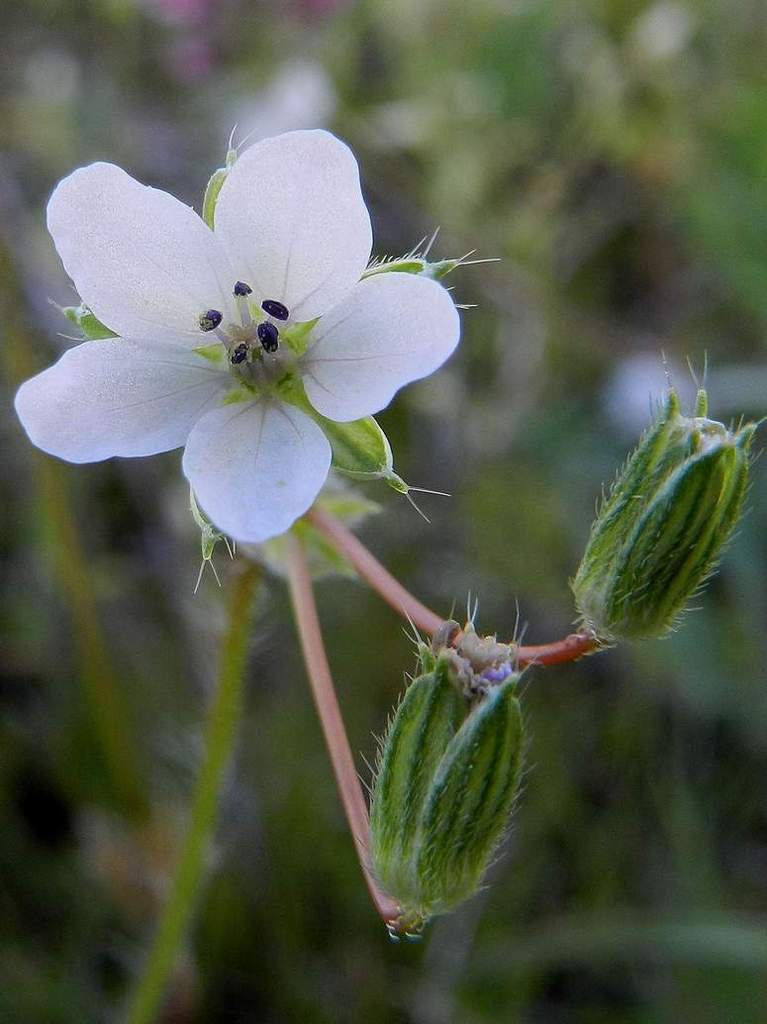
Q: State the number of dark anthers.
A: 5